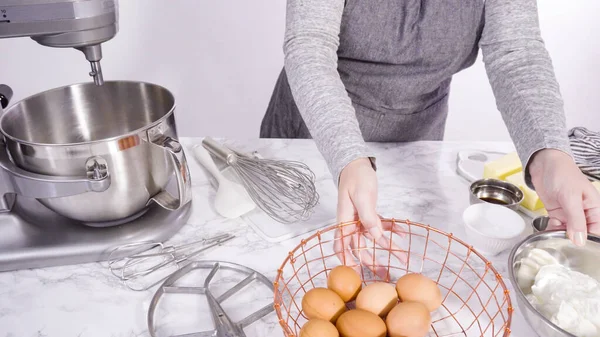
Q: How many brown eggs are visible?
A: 7